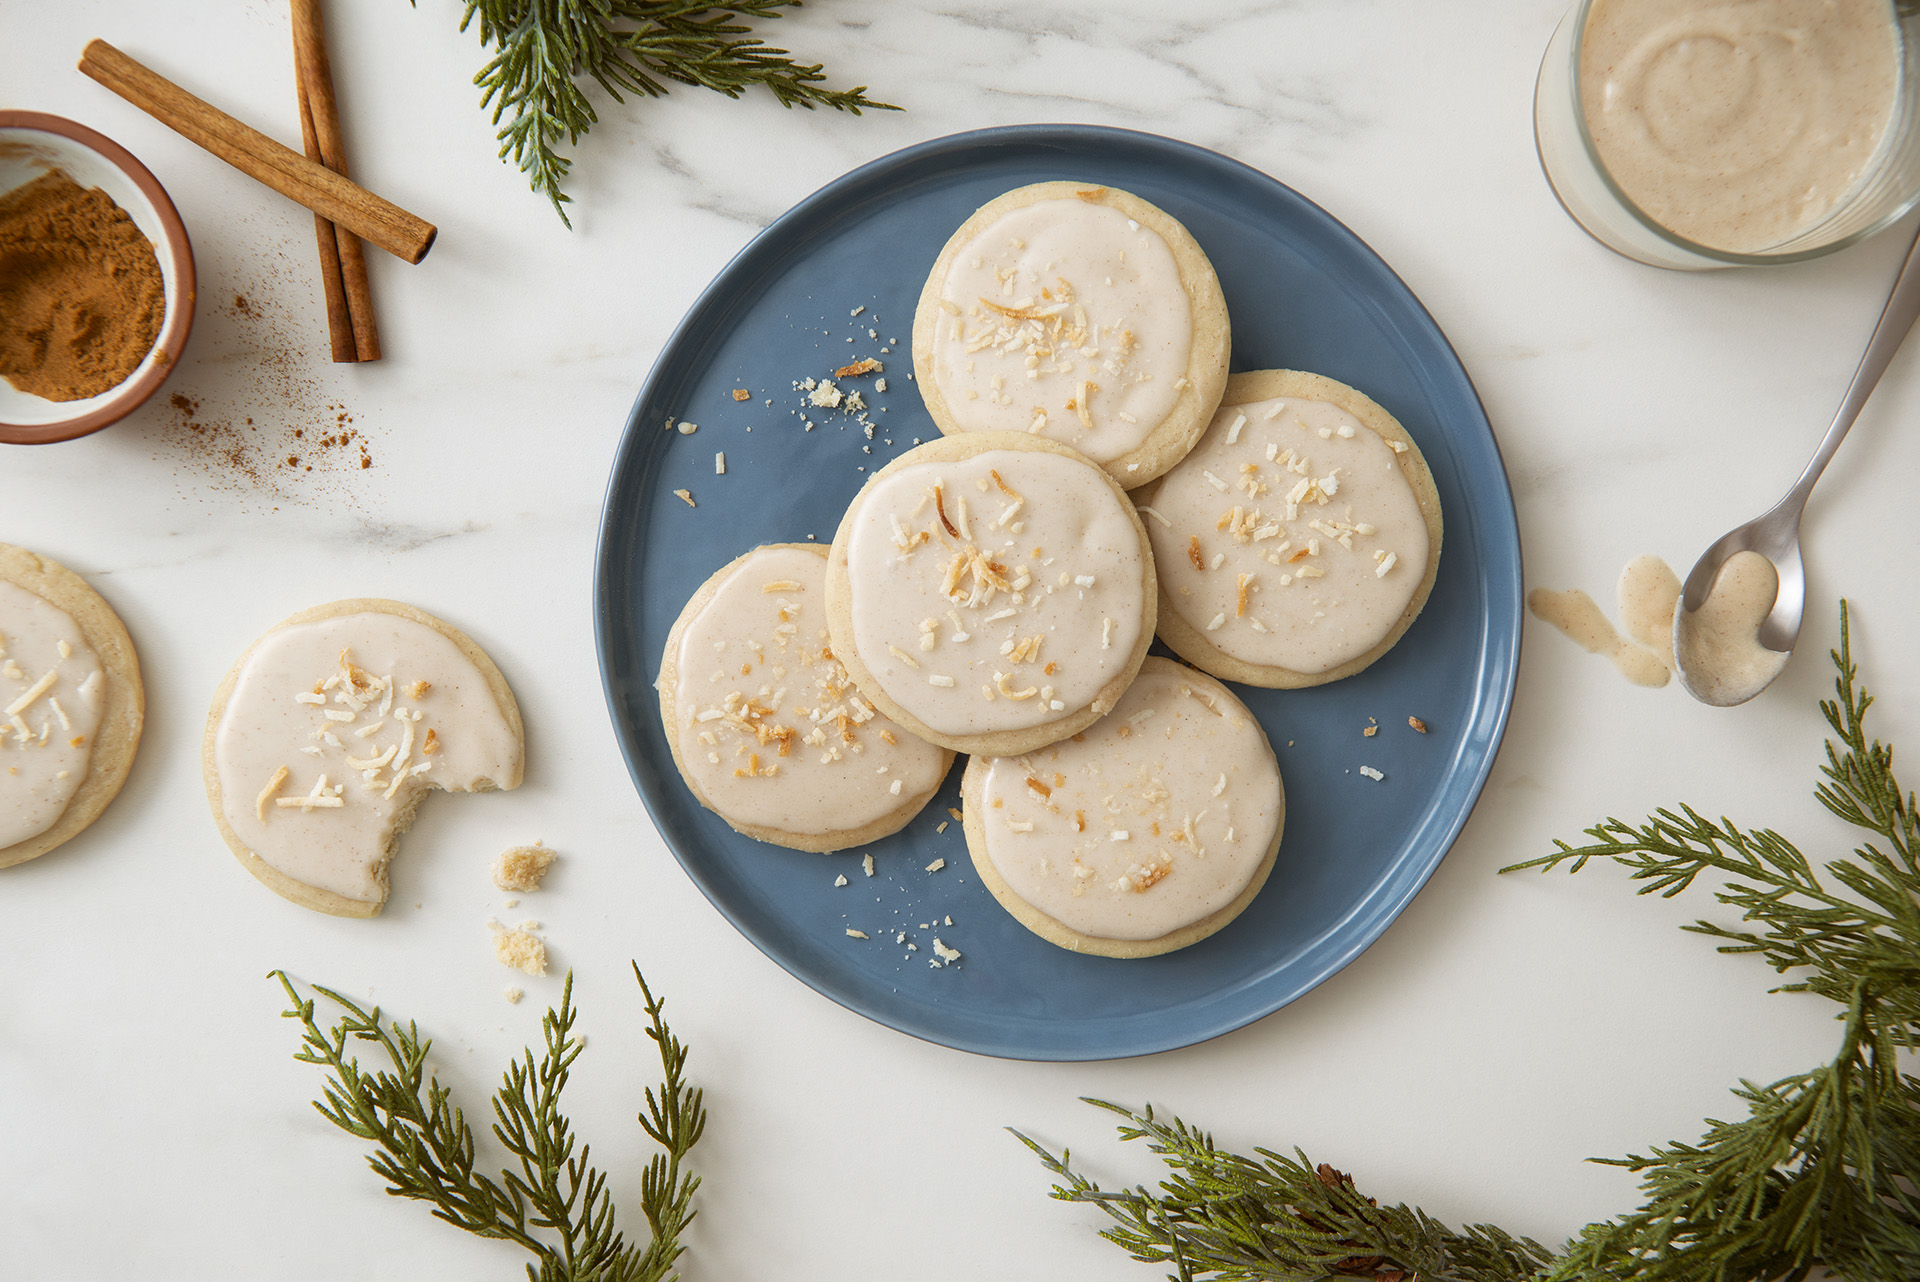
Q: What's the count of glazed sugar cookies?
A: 7